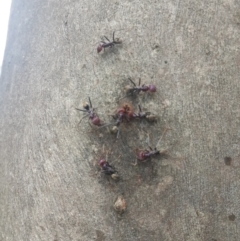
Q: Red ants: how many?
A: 7